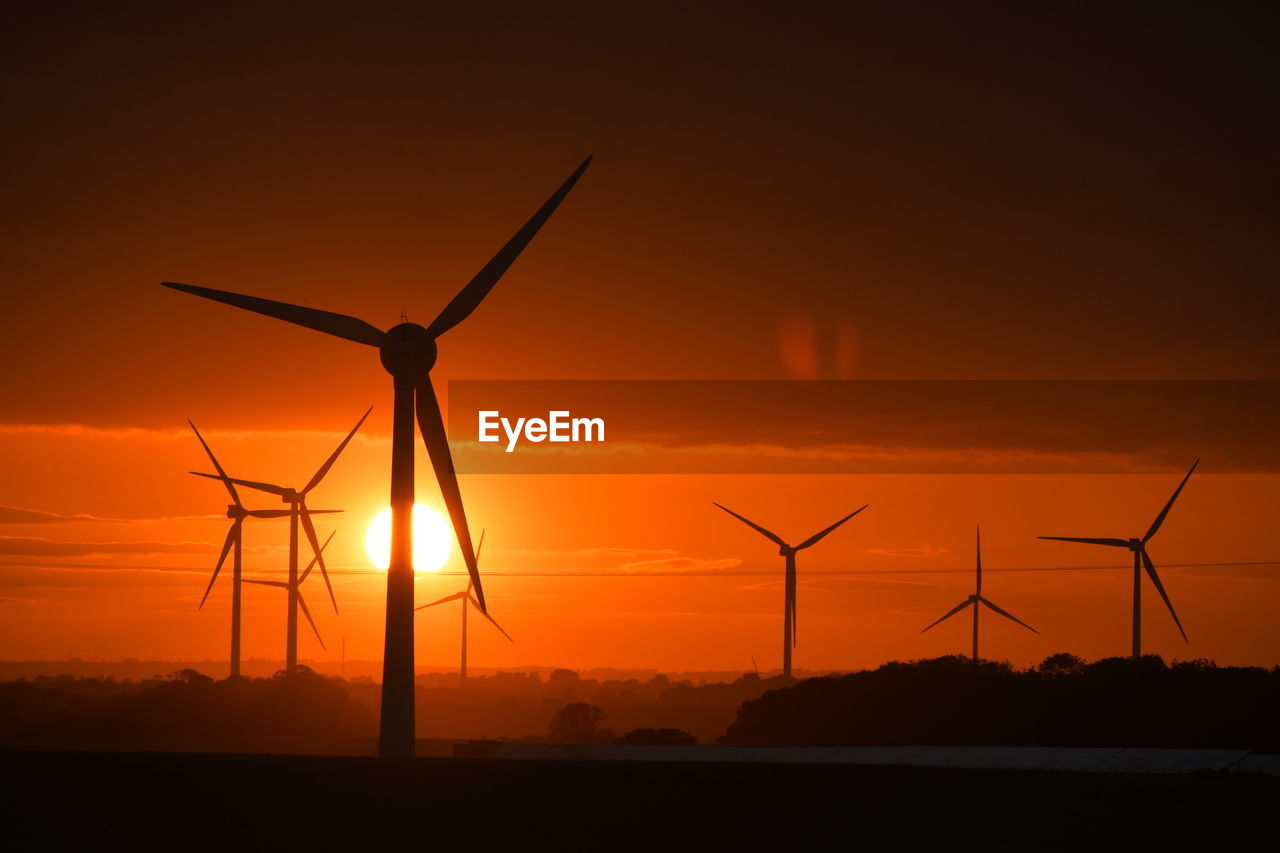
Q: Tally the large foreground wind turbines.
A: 1